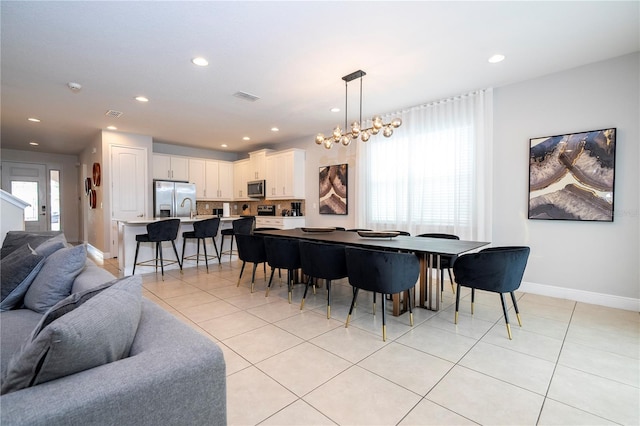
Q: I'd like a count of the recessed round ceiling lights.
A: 10